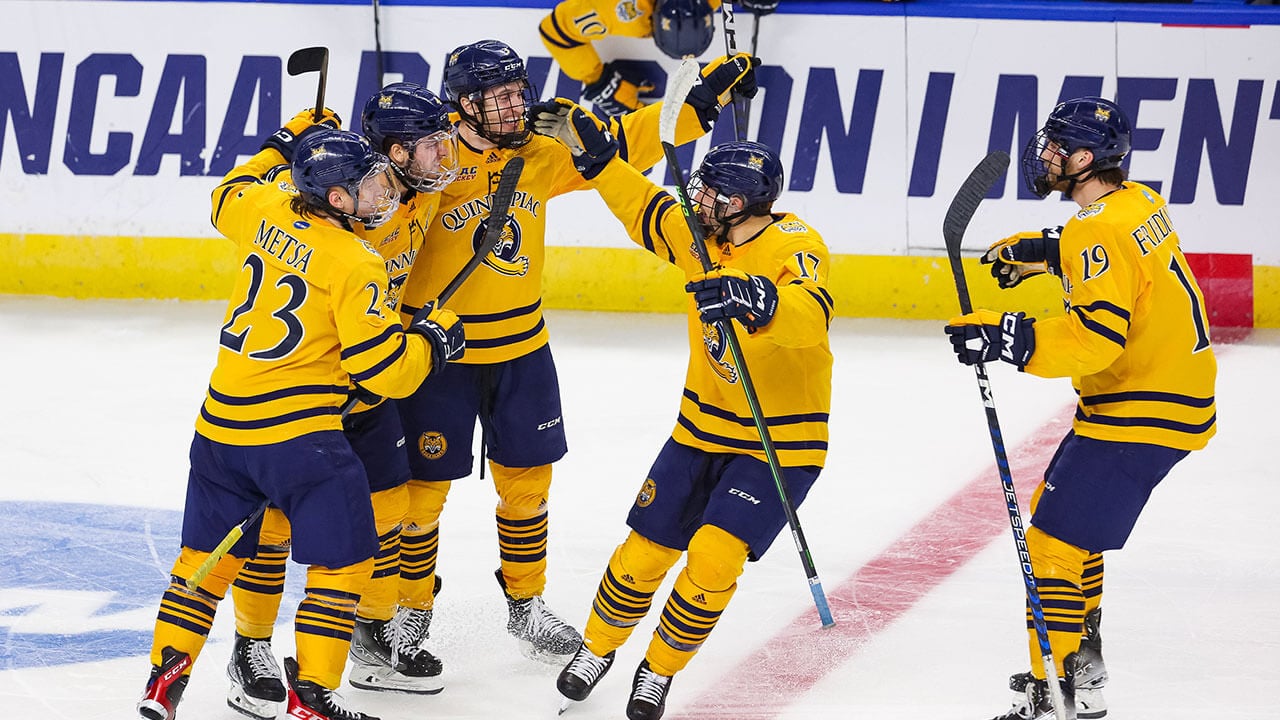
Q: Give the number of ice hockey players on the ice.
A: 5